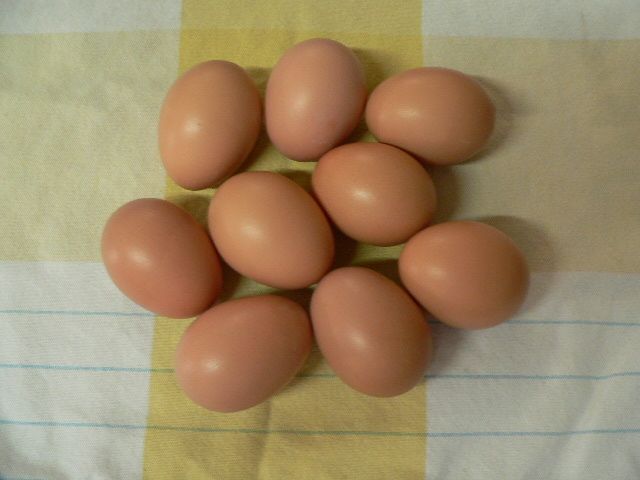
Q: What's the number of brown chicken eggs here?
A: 9